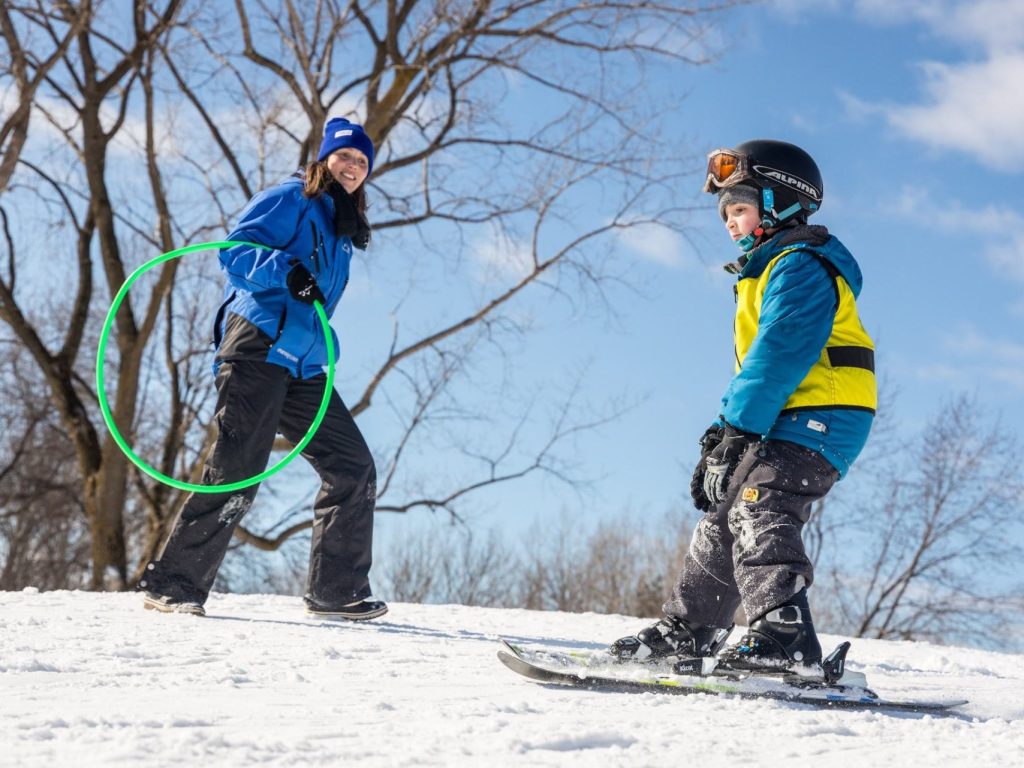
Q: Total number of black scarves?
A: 1